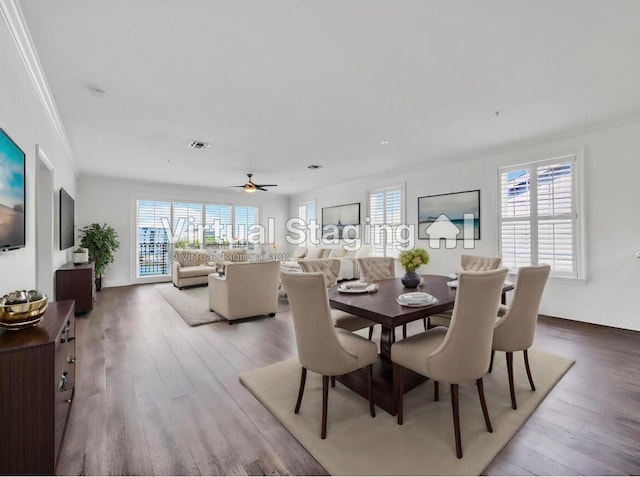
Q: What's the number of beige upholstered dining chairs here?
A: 6